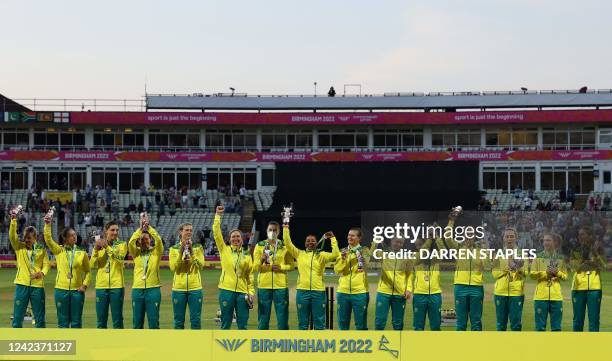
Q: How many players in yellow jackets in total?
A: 15